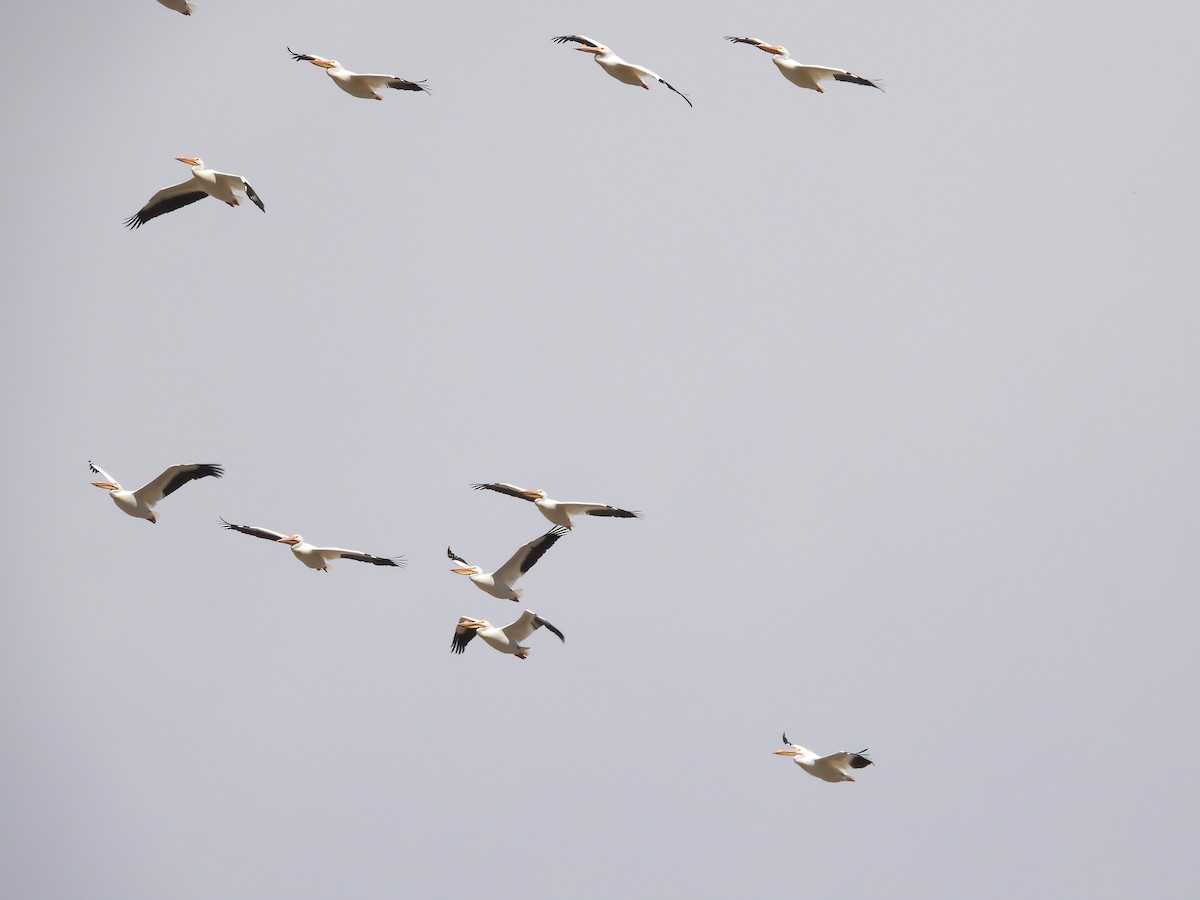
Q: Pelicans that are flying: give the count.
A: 11